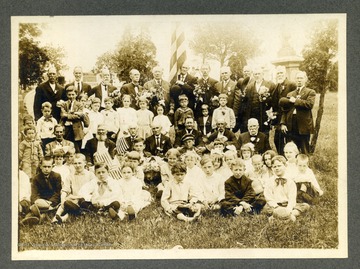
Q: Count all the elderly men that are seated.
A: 7